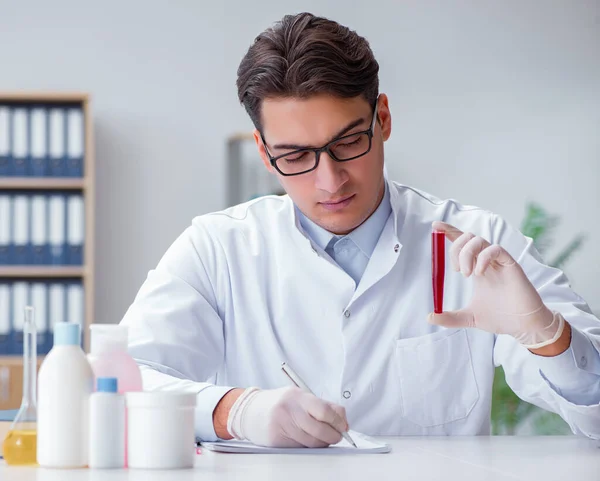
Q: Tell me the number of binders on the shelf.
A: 15